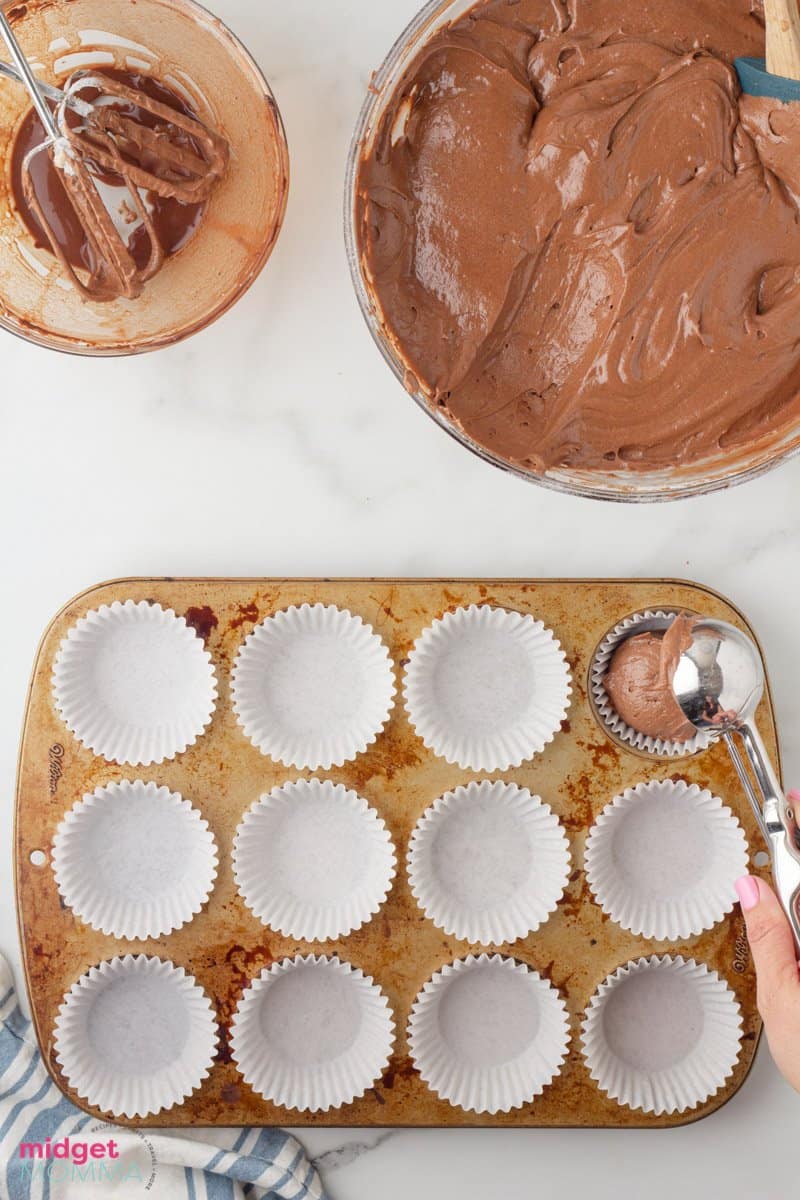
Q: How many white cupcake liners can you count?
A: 12